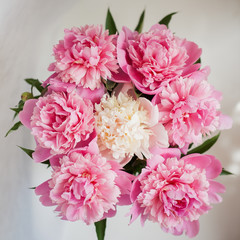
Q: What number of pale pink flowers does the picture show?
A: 6